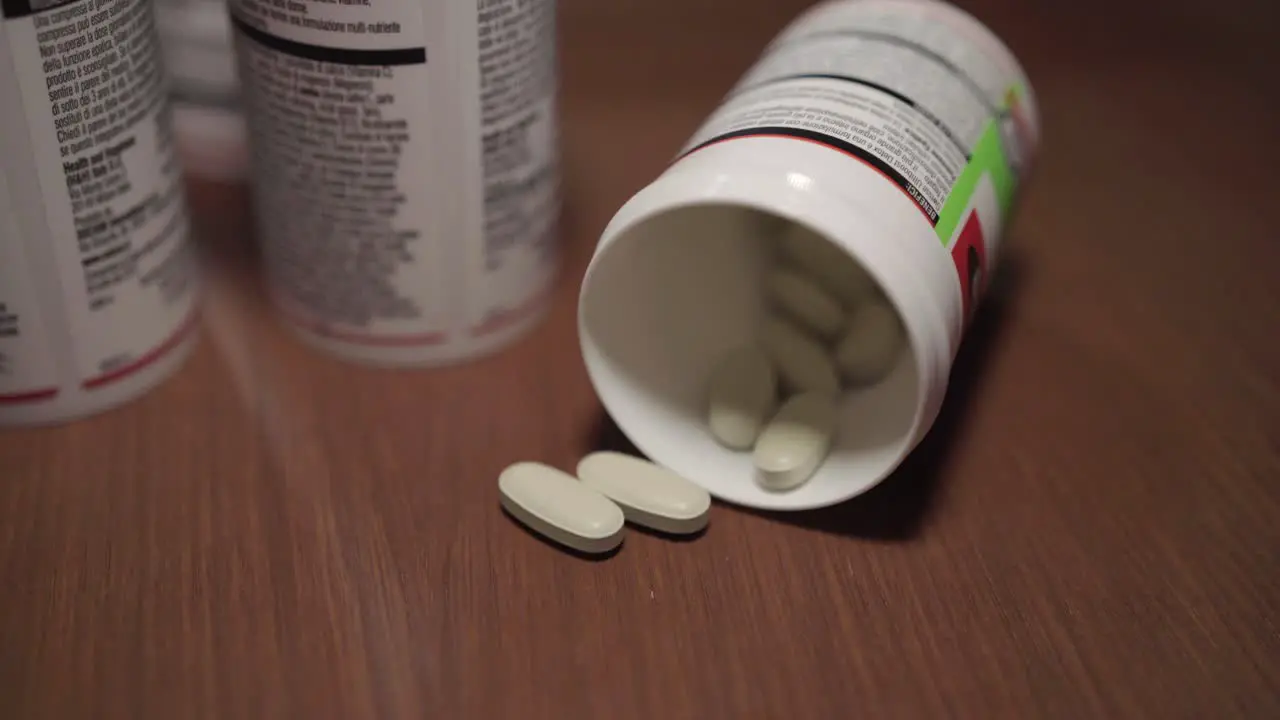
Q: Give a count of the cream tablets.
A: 8